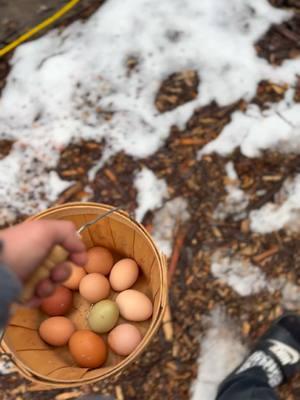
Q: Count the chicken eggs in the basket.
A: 10